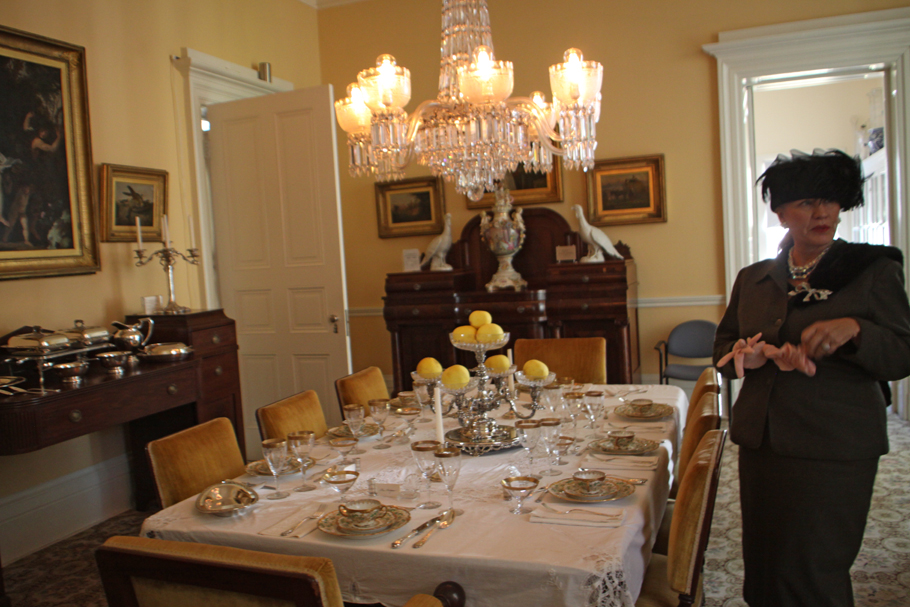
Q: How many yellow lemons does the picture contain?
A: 7